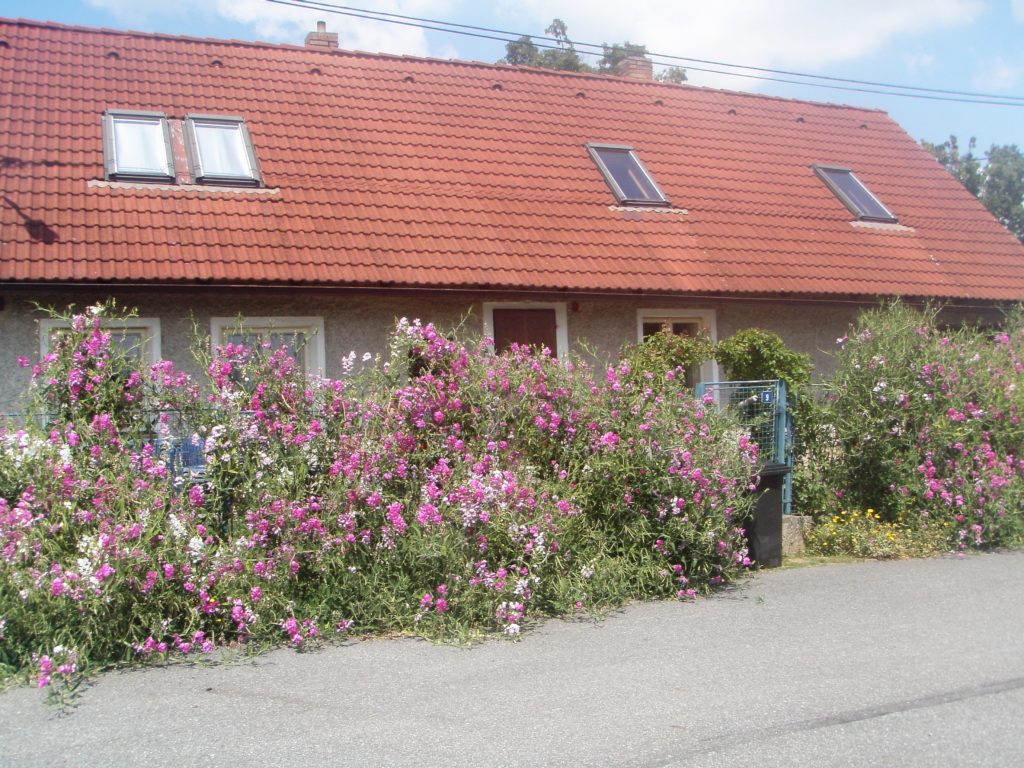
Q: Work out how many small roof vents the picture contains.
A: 11